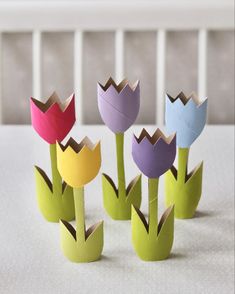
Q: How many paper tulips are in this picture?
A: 5